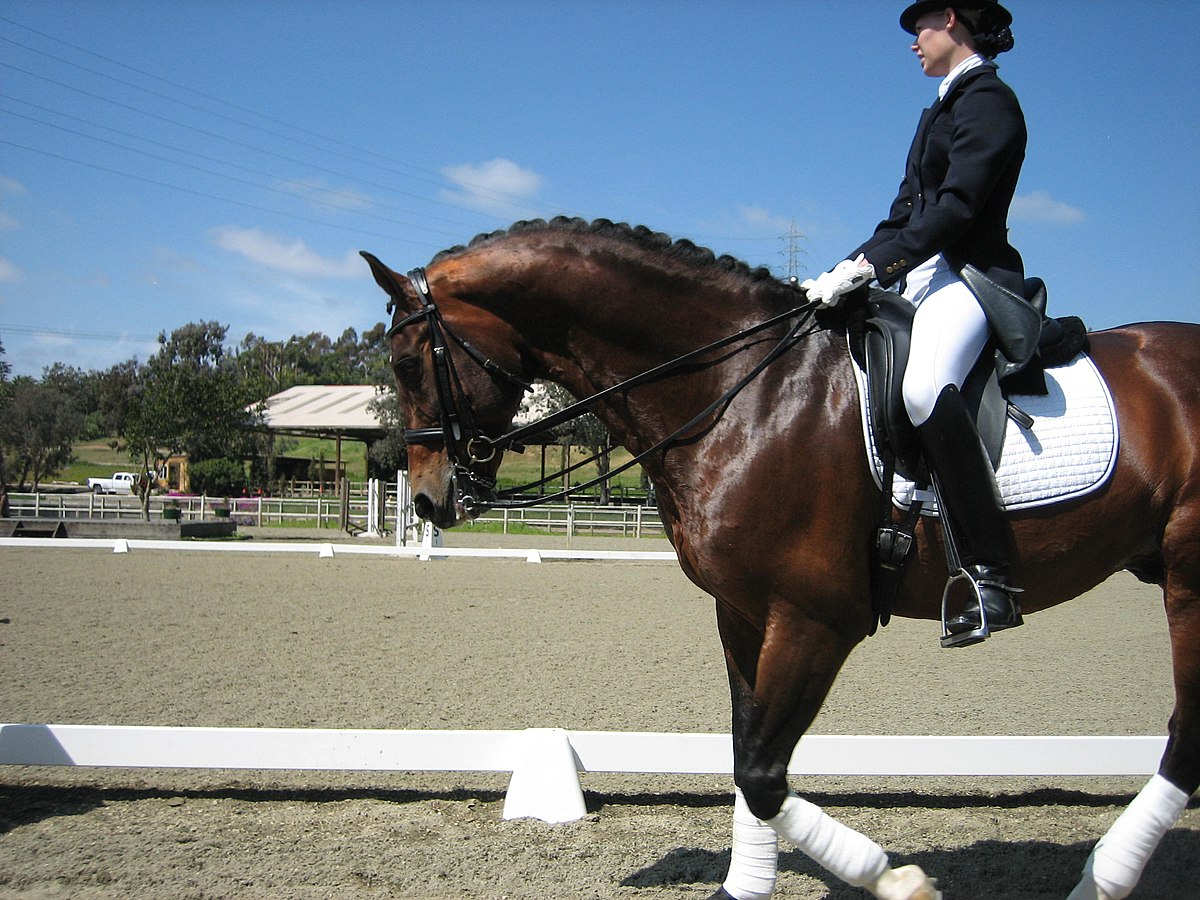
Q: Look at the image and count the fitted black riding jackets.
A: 1